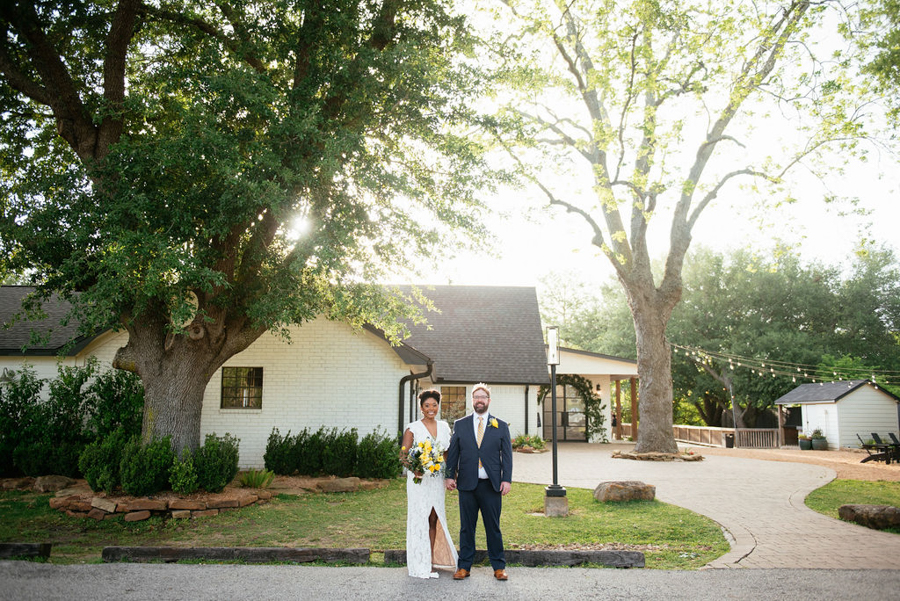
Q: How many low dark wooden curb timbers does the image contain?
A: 3